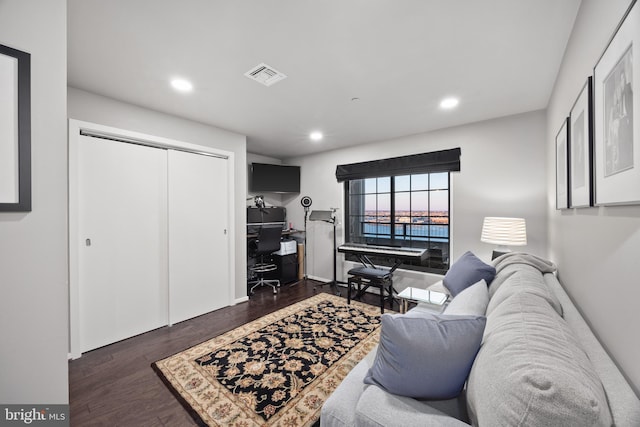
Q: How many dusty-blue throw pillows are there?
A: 2